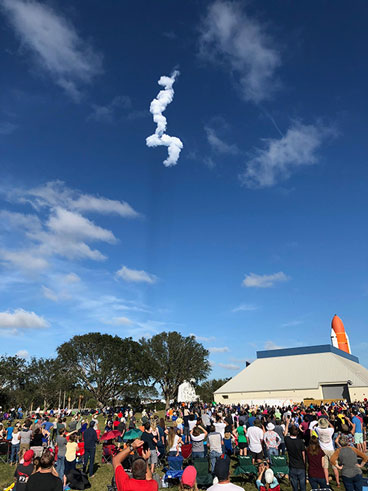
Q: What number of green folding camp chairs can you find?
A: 3